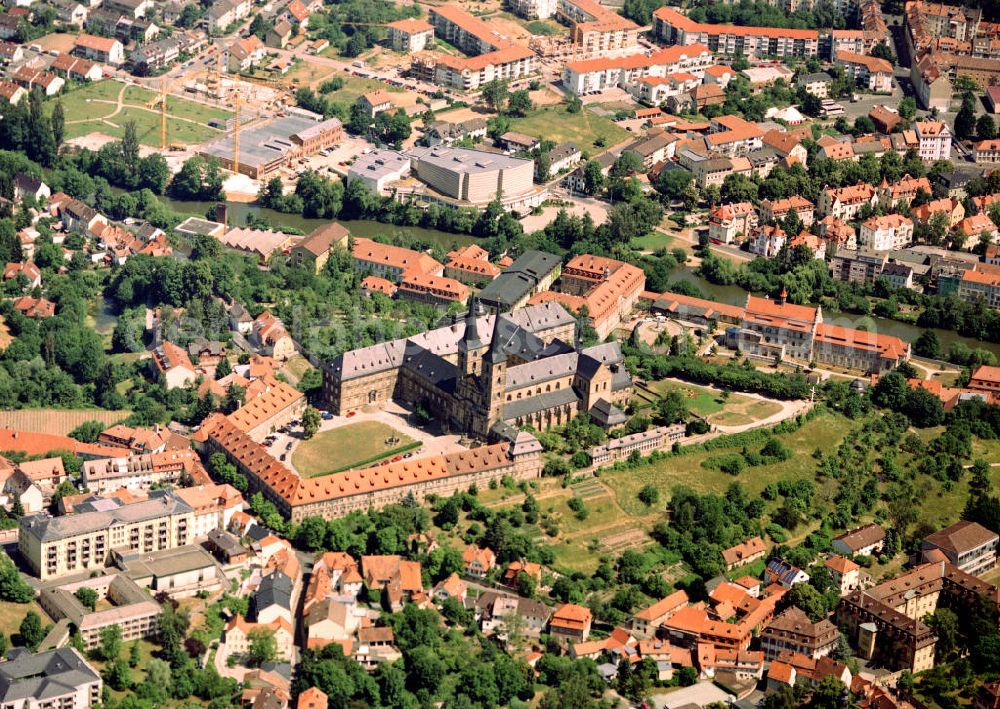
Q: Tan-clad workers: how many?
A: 0